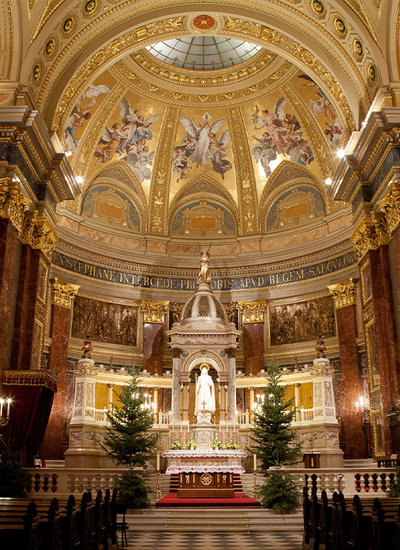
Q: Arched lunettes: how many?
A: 3